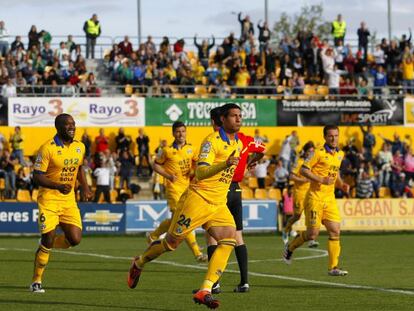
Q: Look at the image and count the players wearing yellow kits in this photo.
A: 5